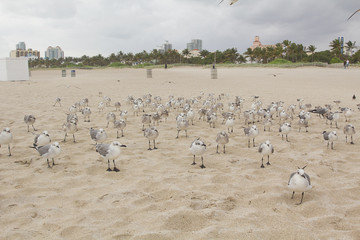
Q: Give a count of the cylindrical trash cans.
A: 4